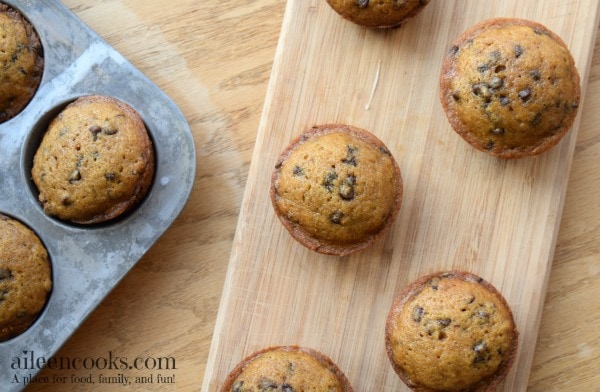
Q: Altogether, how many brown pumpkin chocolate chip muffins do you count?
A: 8